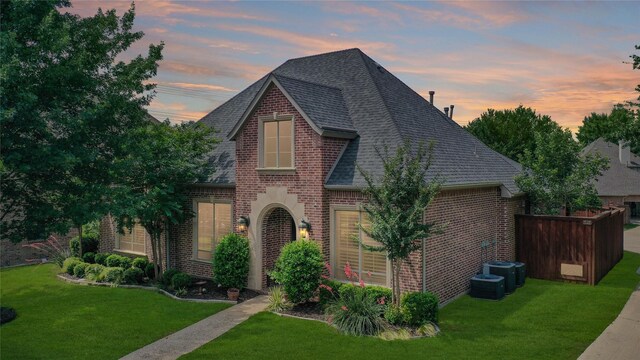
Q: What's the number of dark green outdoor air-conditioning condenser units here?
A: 3